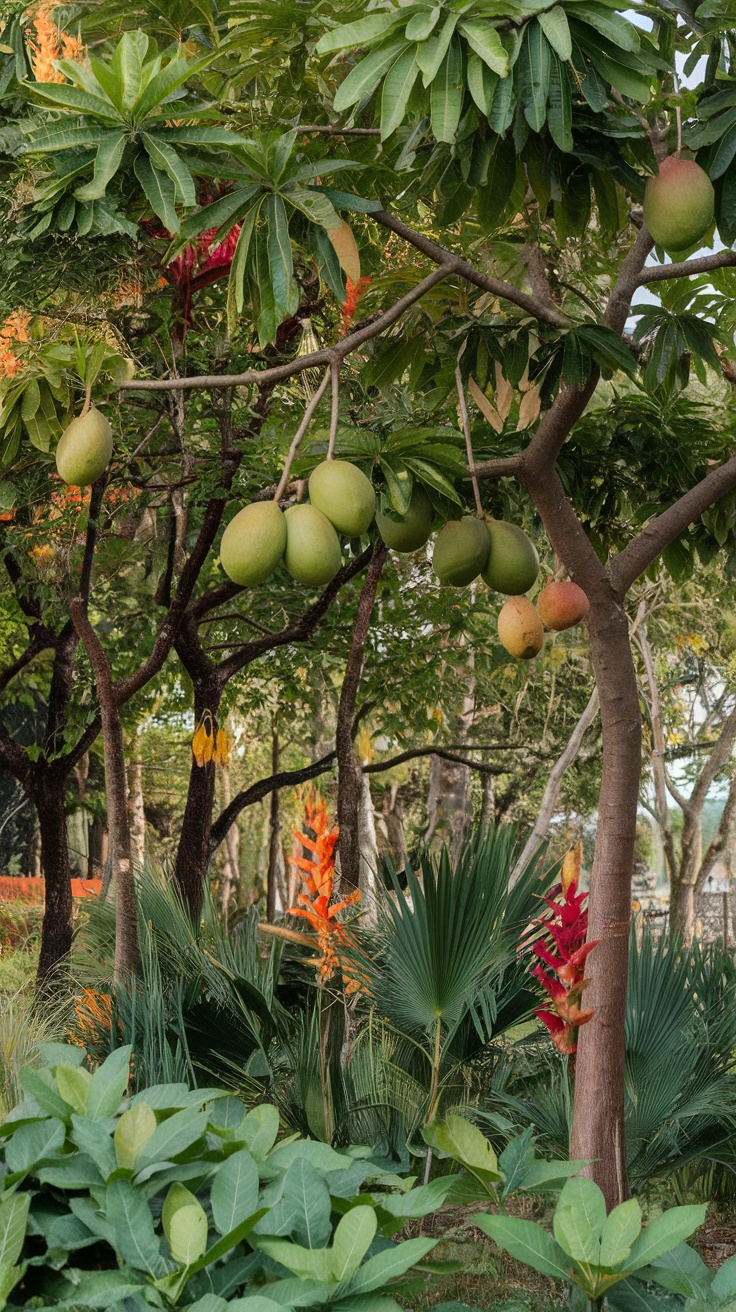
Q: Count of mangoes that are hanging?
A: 10